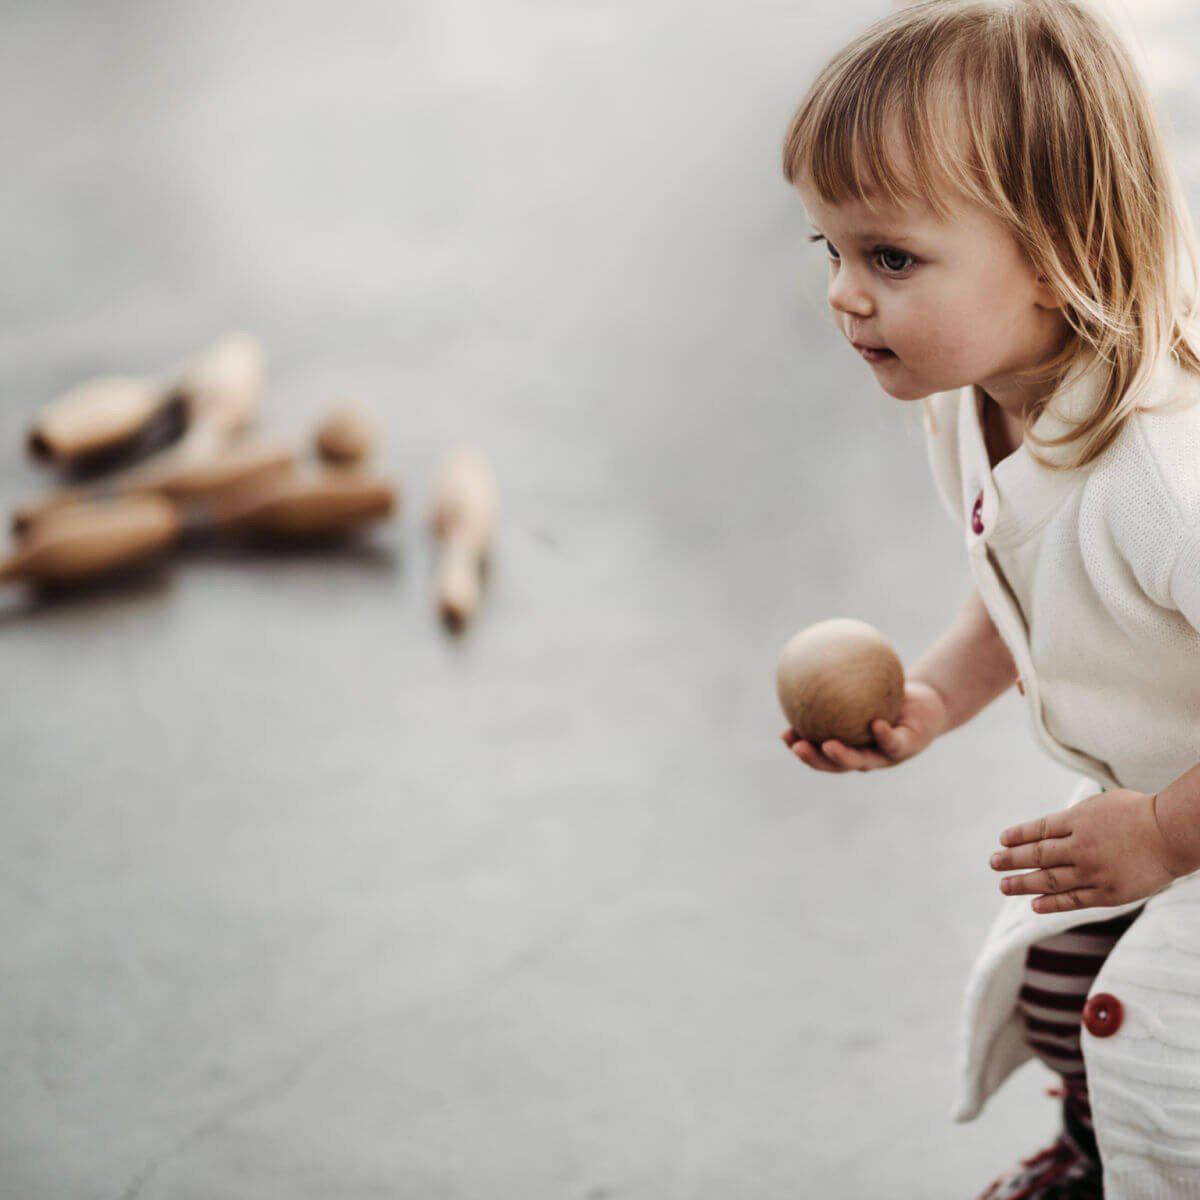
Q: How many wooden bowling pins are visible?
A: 6